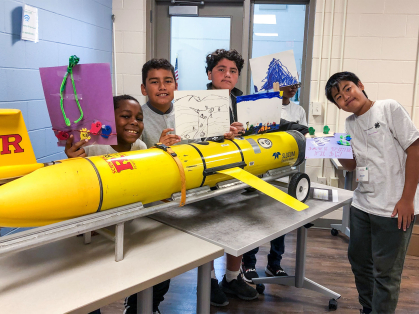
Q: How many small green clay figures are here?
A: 2